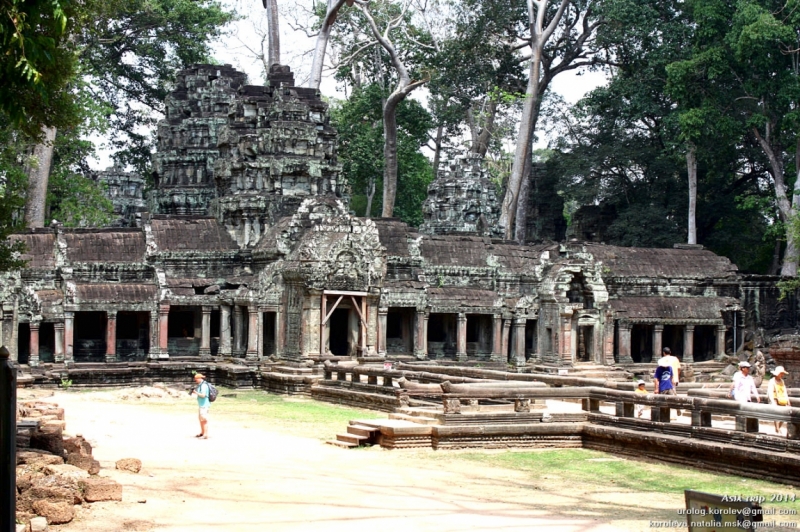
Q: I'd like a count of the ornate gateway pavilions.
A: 2